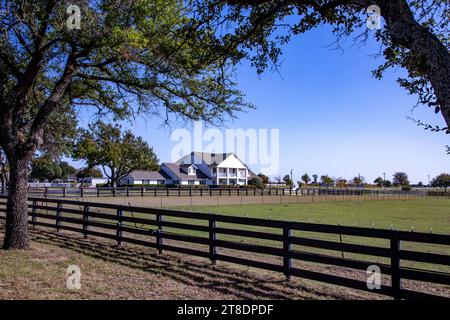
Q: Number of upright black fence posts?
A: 8